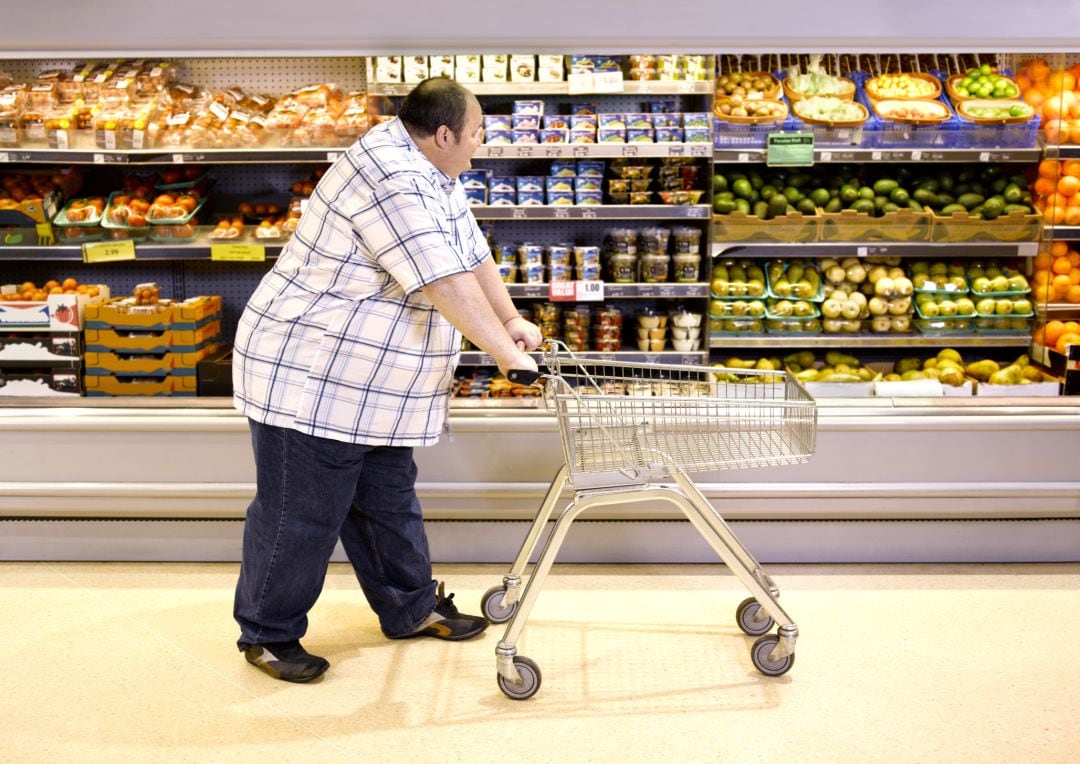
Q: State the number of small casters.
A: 4